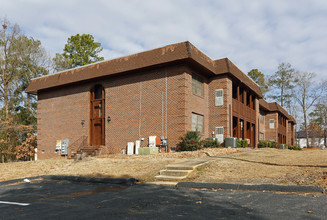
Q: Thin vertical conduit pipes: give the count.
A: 3